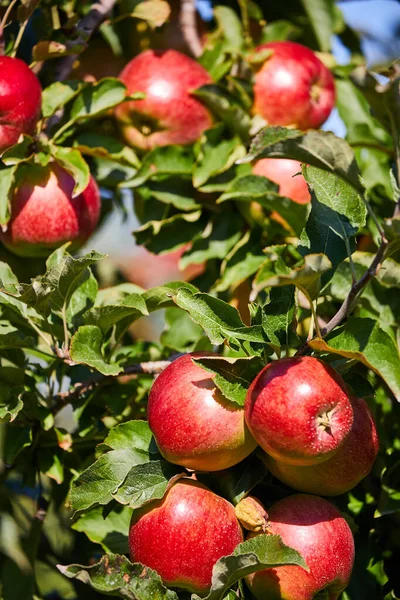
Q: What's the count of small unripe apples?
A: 1